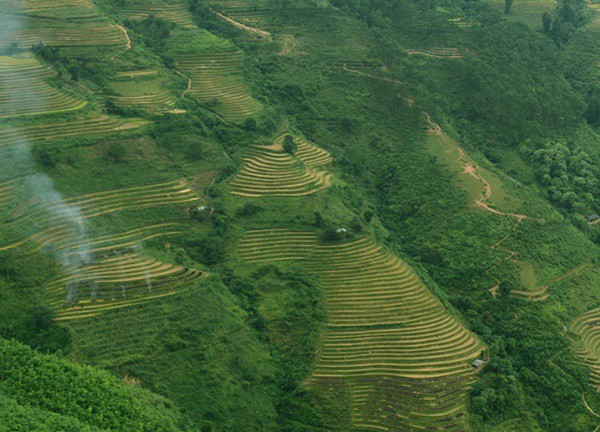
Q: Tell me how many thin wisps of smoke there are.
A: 4